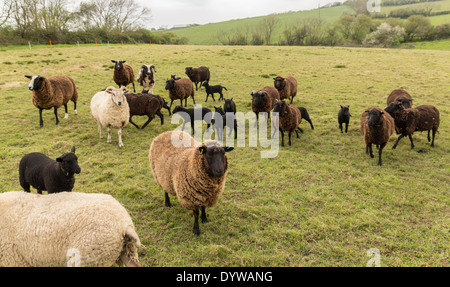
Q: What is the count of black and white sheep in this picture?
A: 1